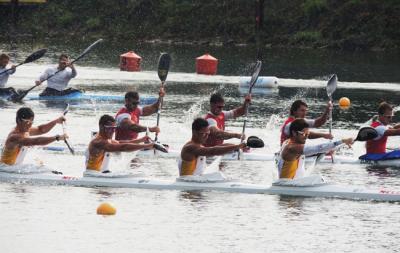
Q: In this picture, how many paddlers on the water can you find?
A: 10